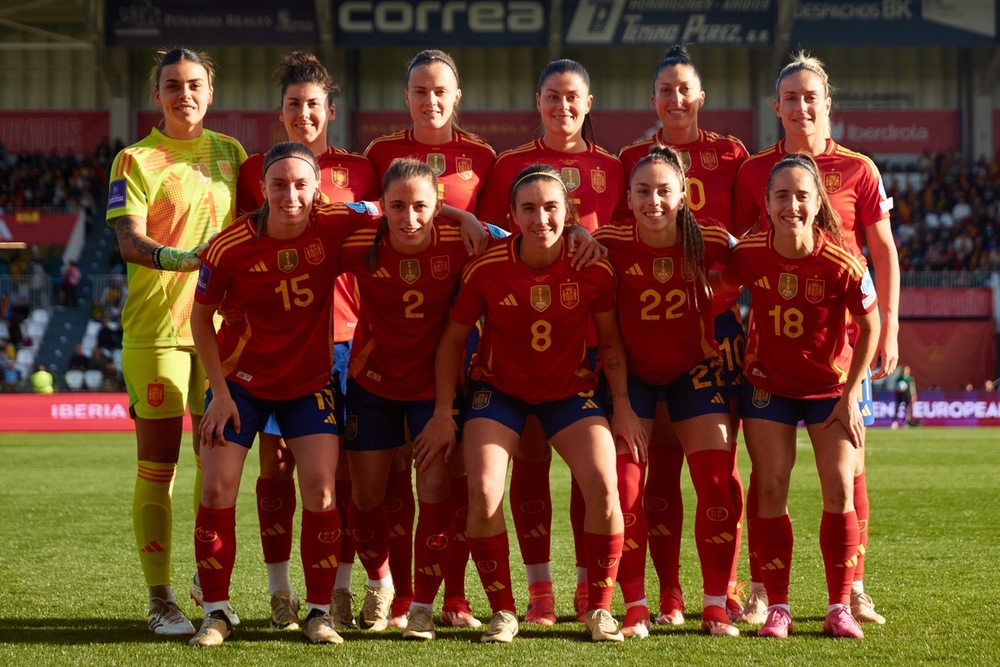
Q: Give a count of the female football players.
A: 11